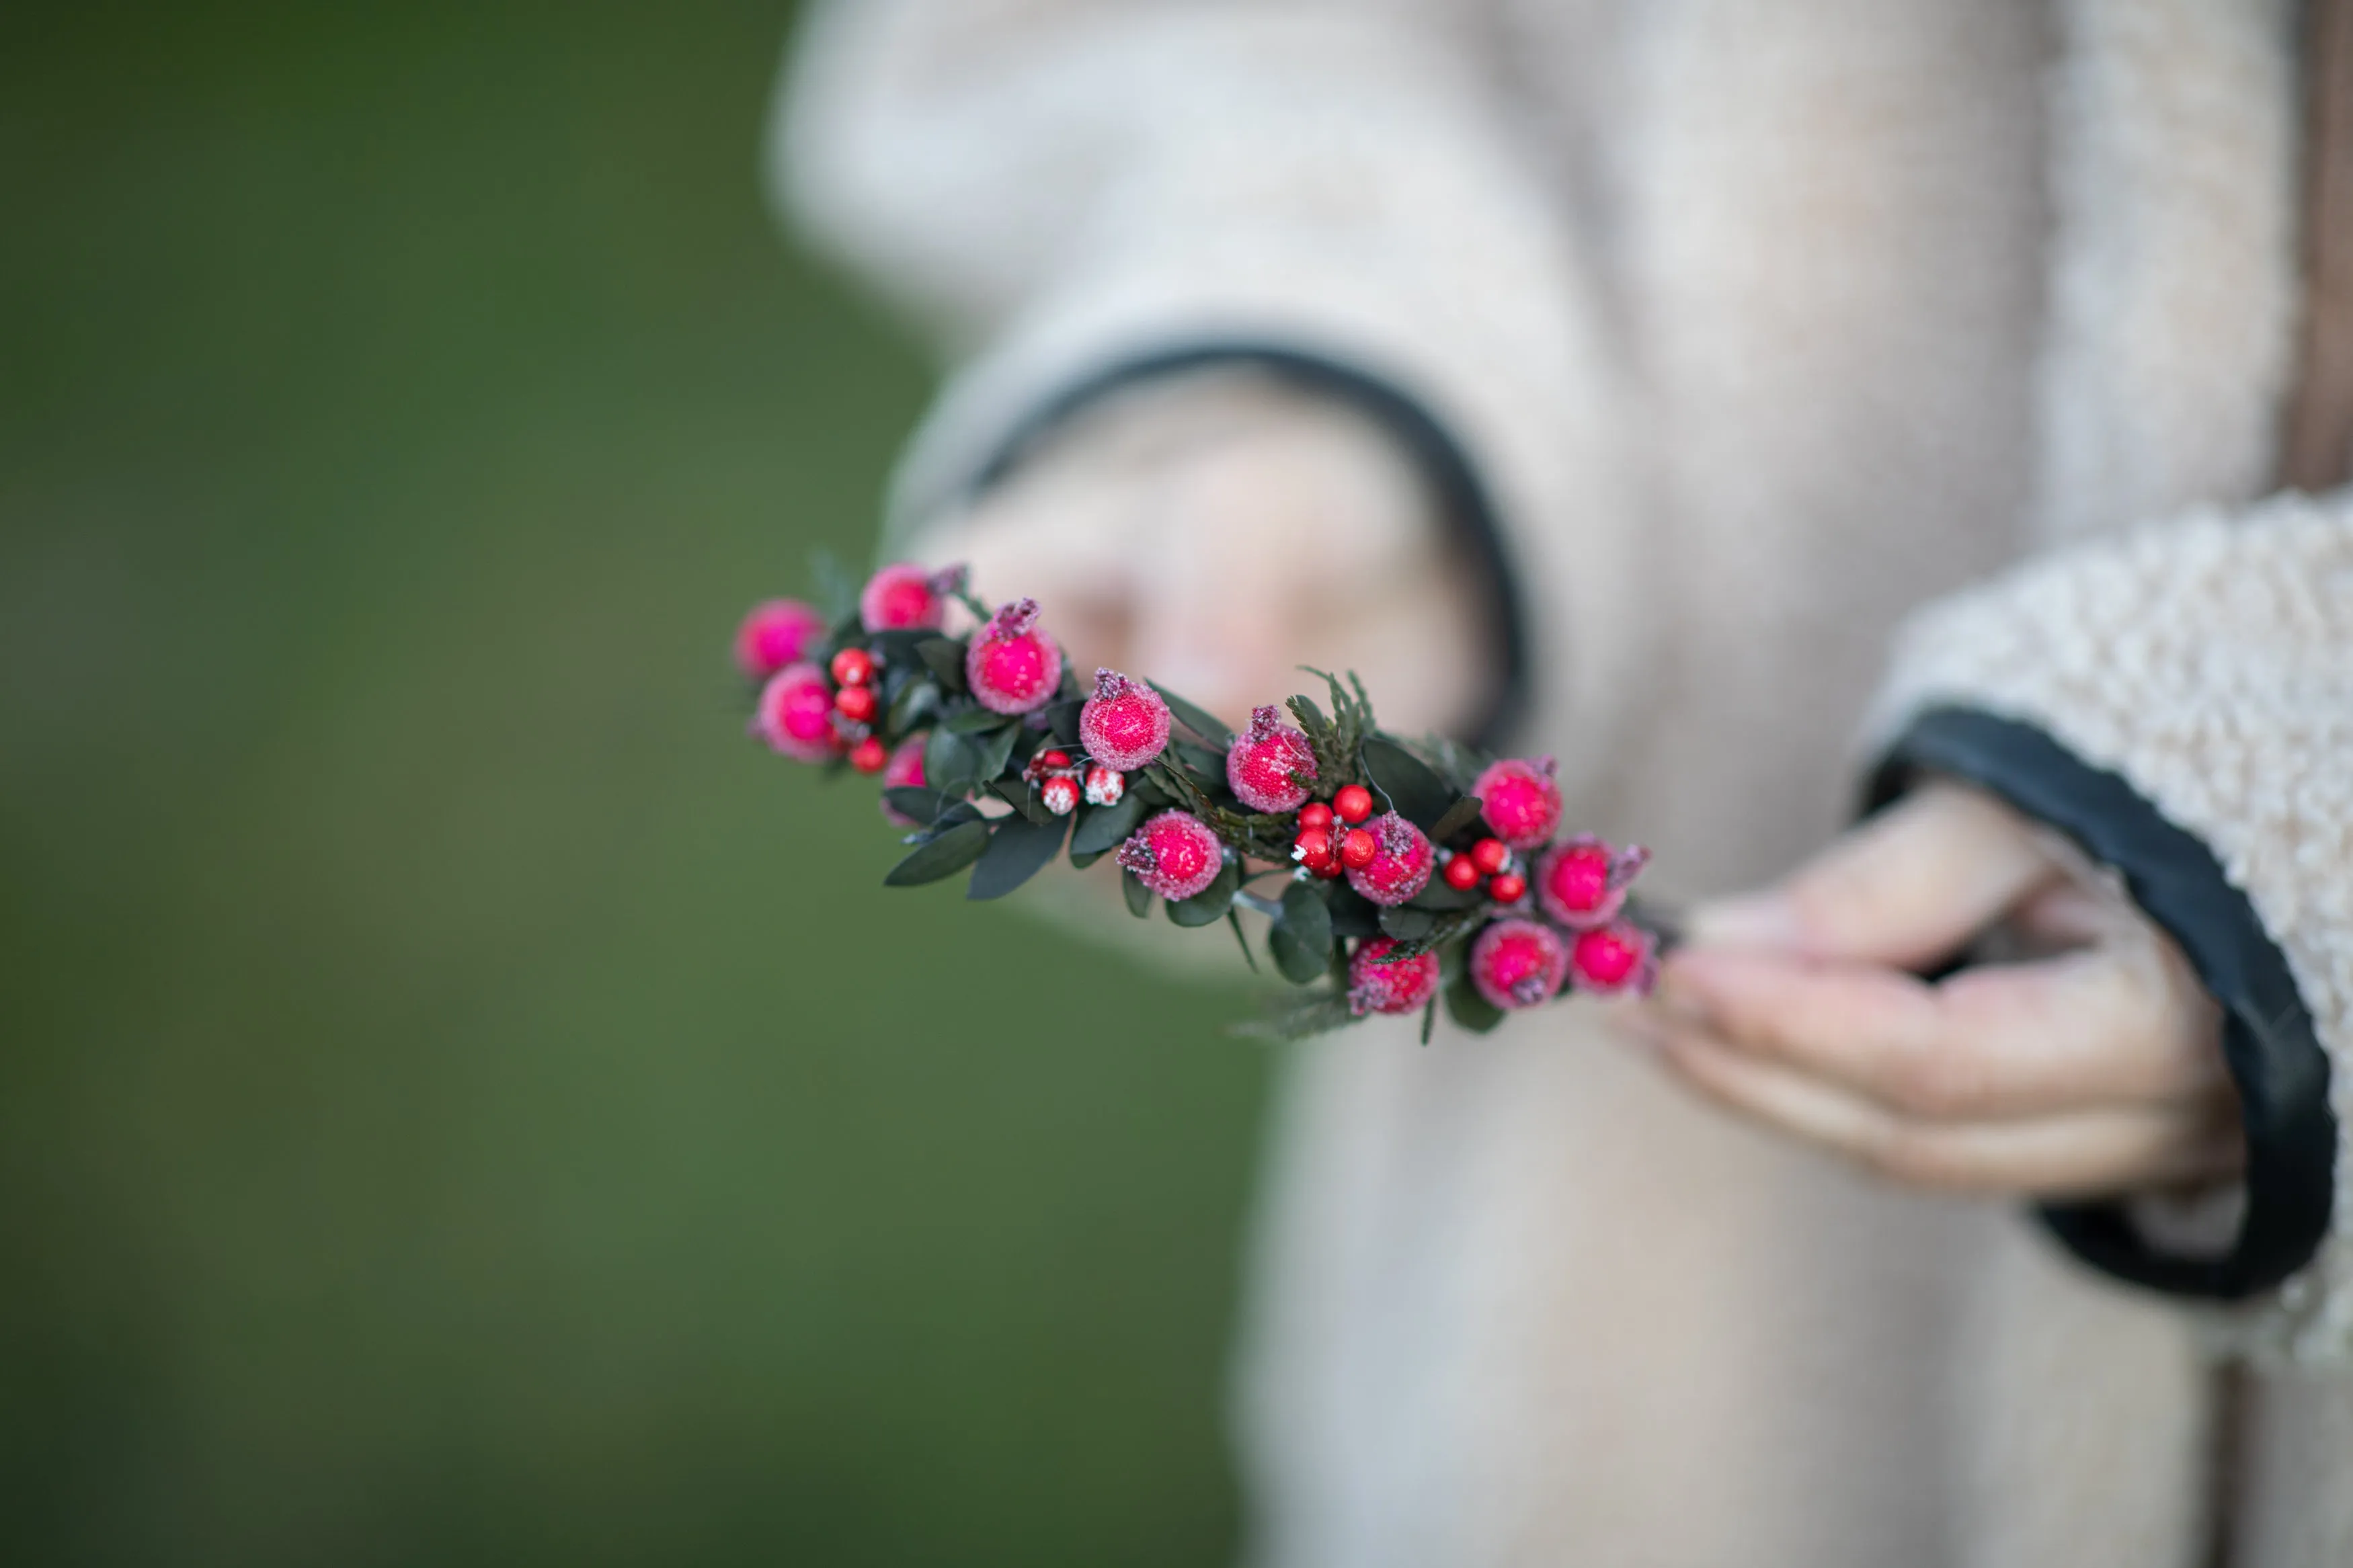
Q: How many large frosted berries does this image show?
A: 14